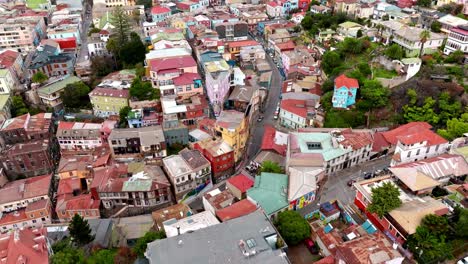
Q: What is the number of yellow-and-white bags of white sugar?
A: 0